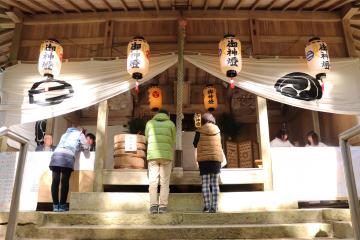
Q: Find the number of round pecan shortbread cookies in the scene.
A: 0